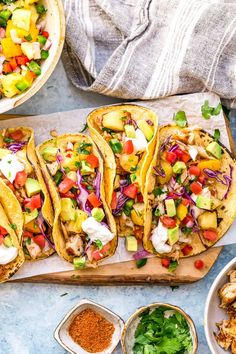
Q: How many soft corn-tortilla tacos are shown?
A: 5